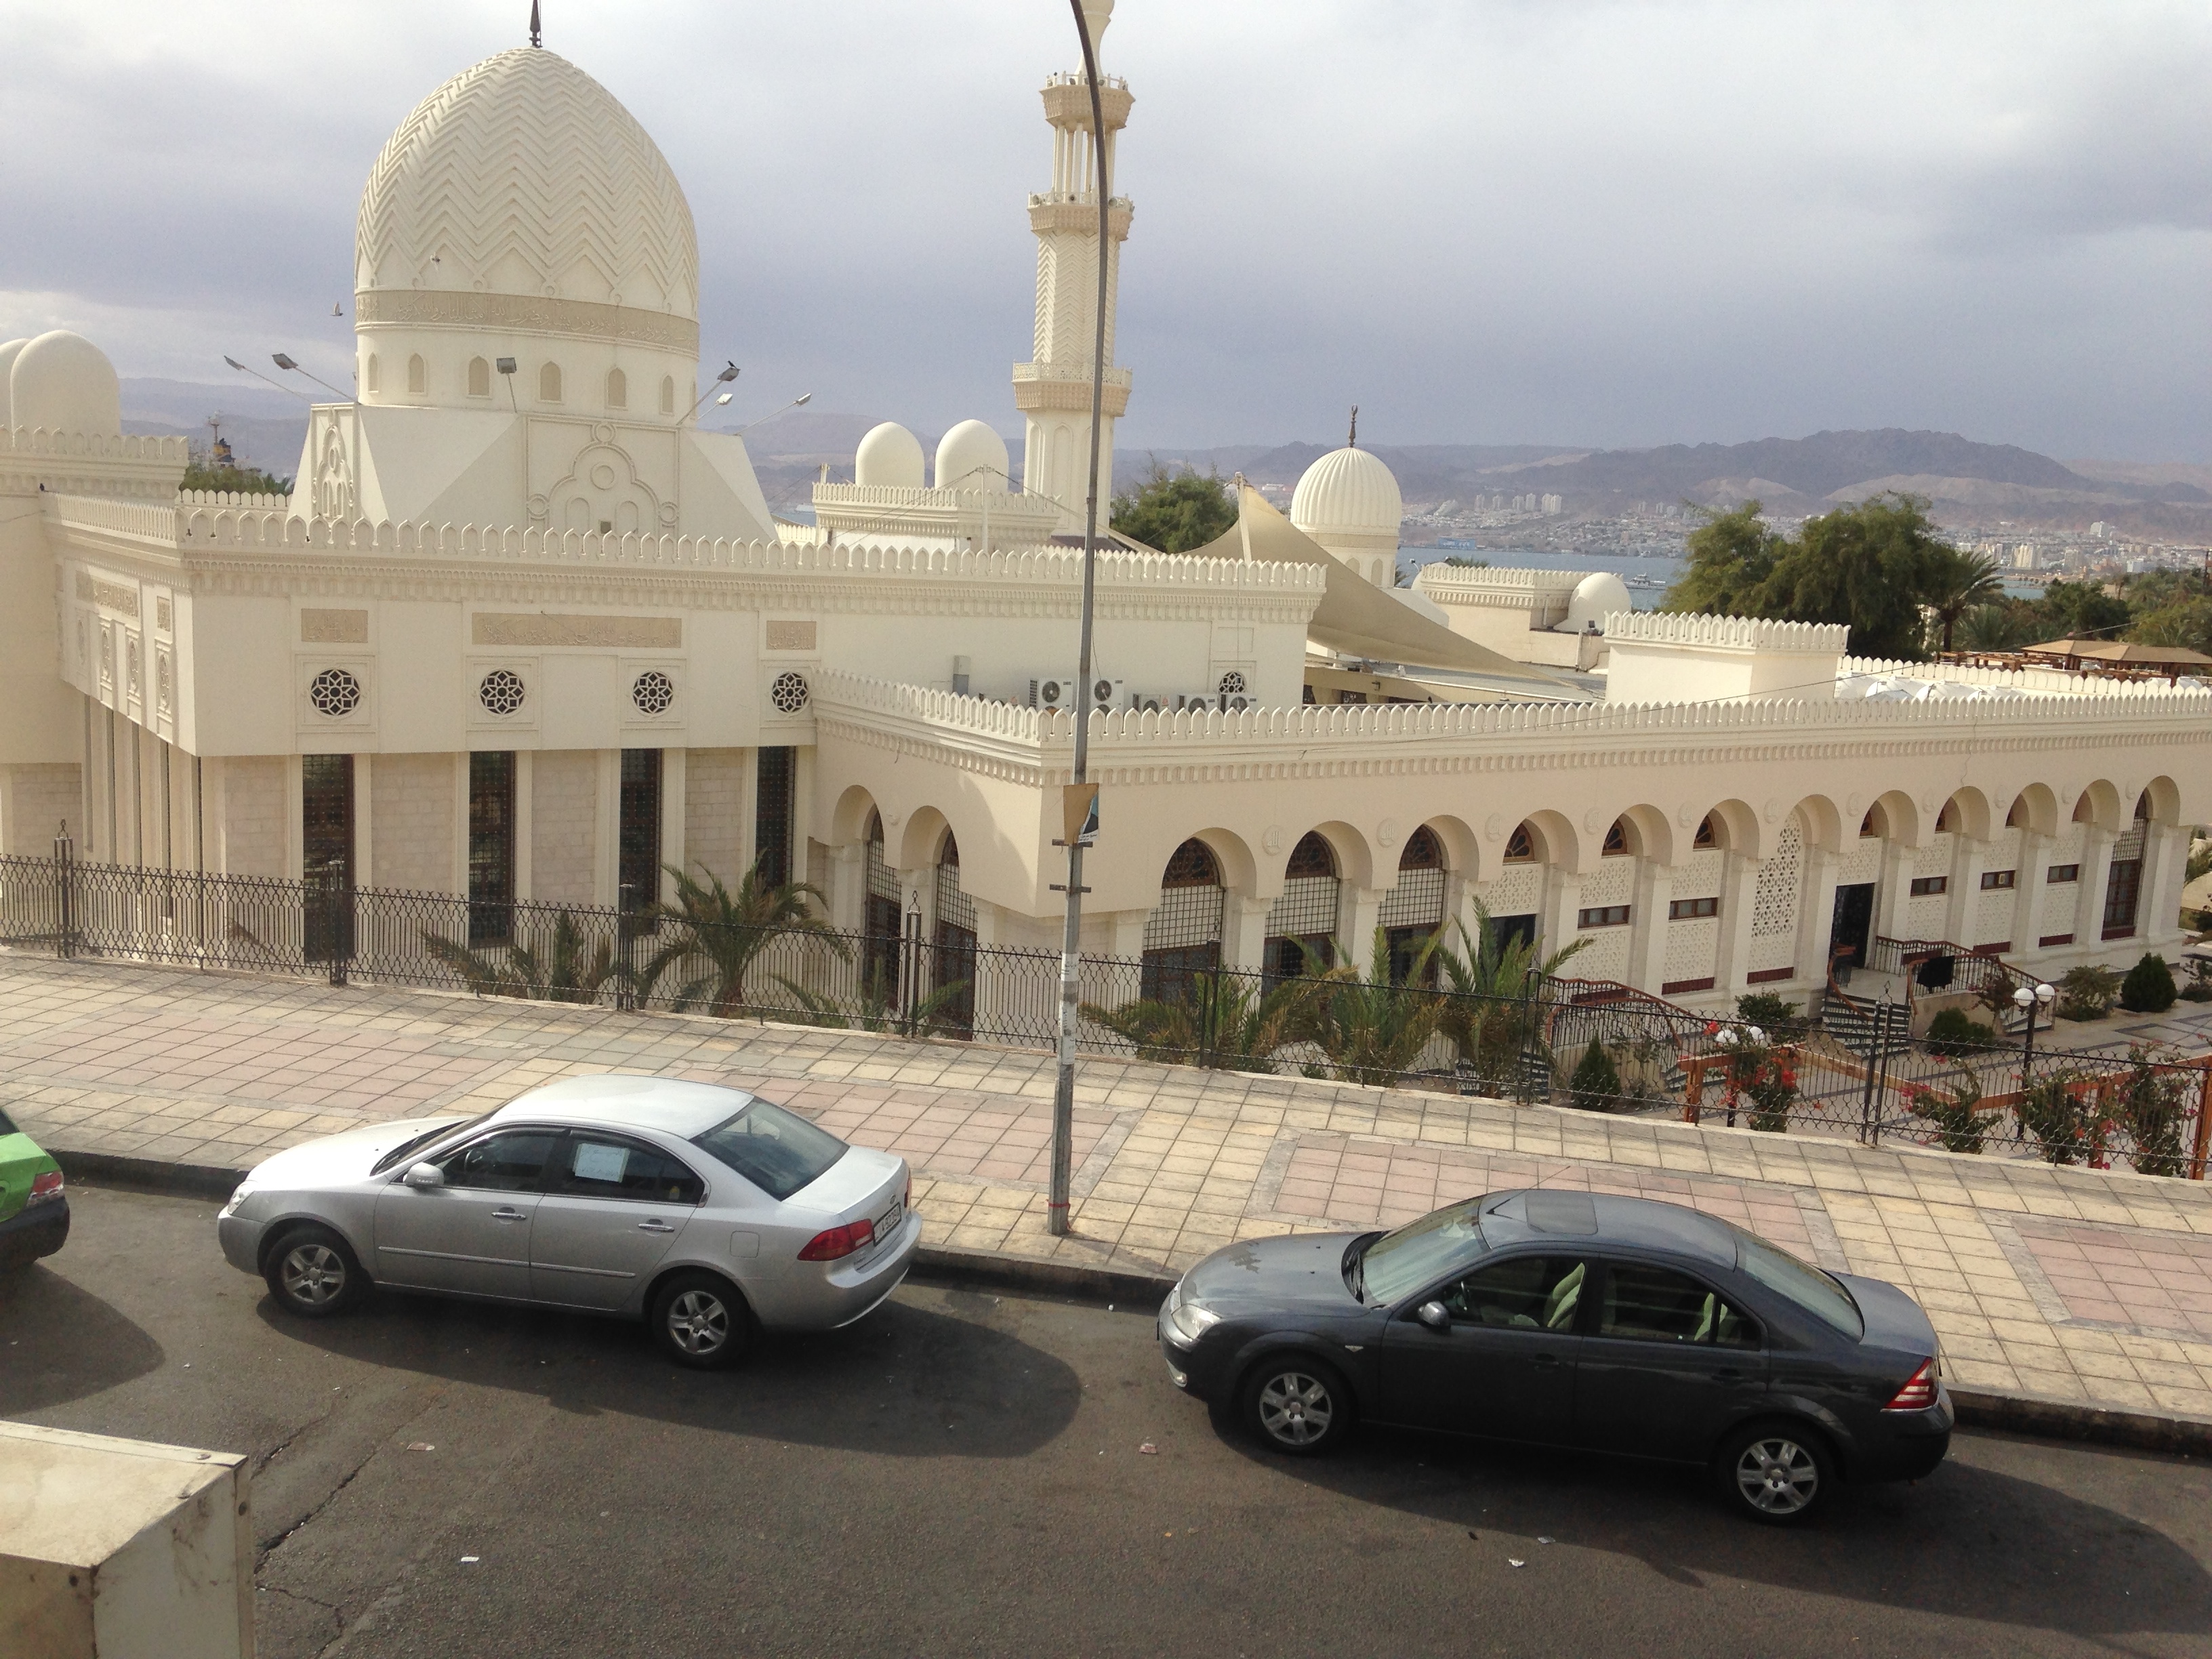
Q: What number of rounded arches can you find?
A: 14